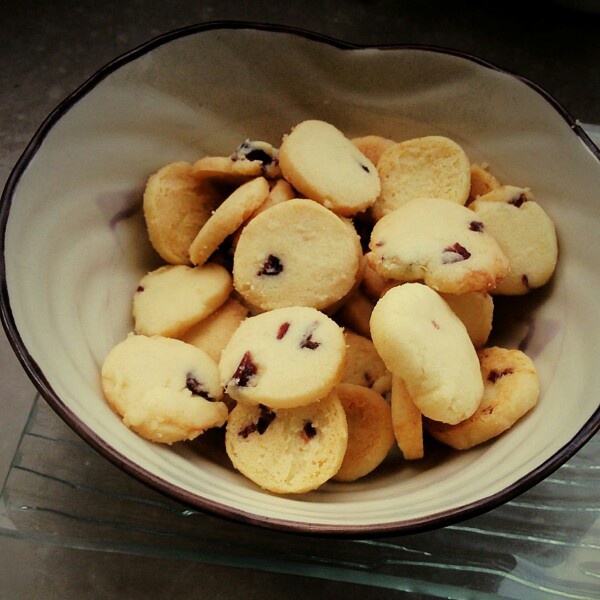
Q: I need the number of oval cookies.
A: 1